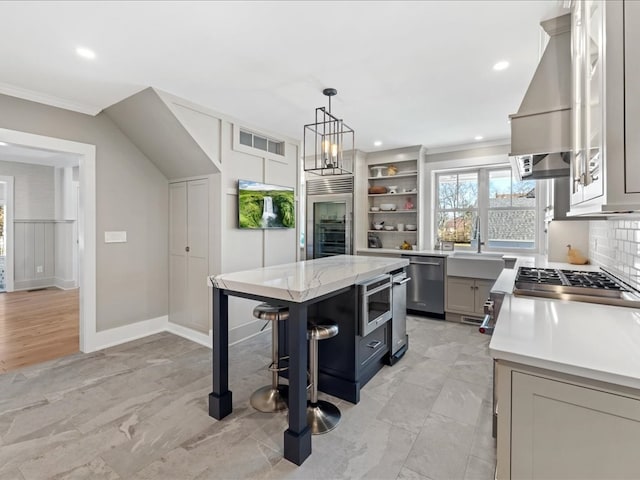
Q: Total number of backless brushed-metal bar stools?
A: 2